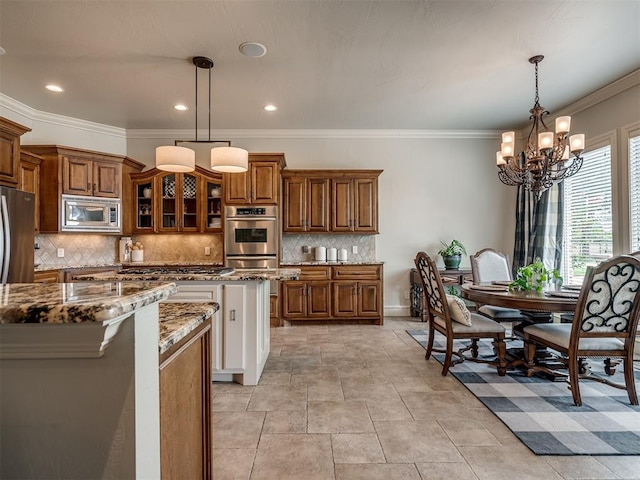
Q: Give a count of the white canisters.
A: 3